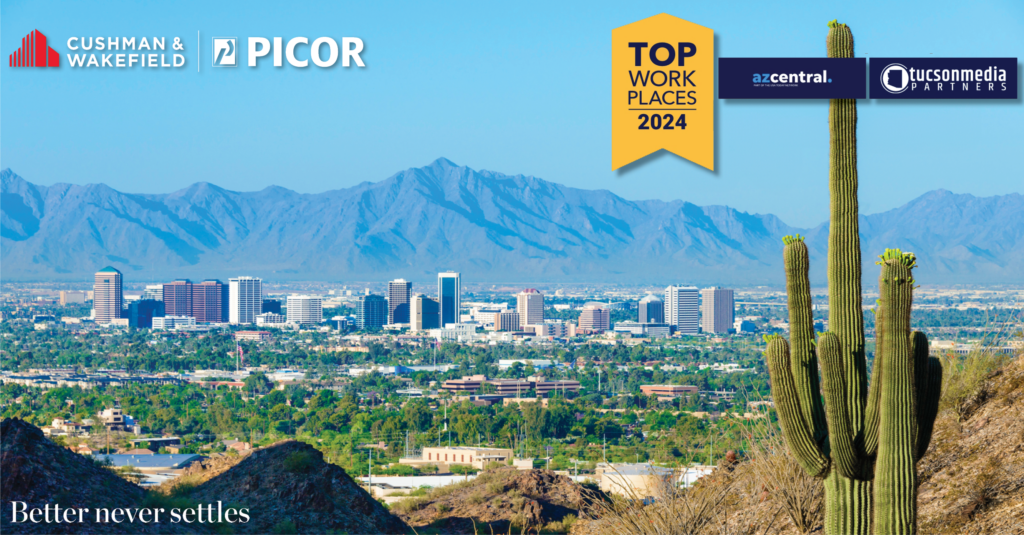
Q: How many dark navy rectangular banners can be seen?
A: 2